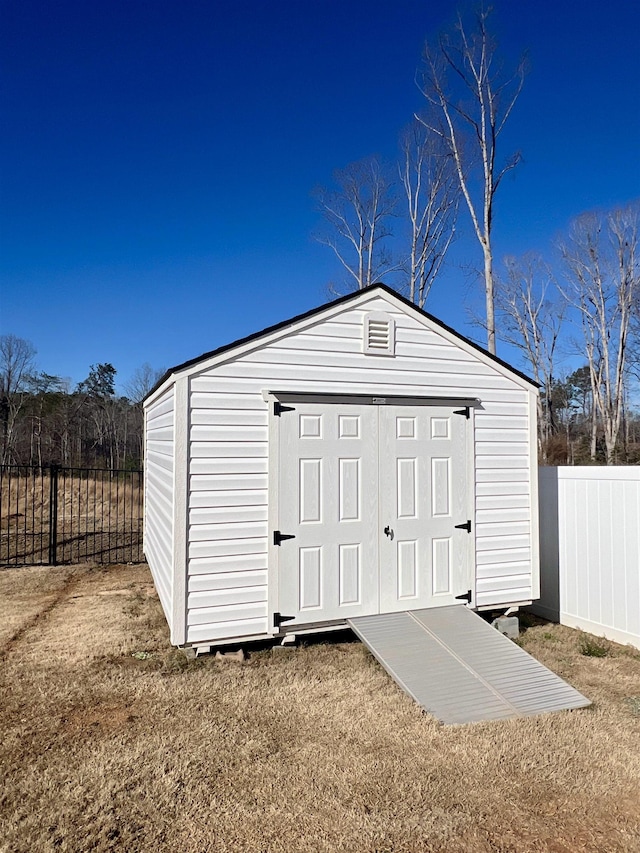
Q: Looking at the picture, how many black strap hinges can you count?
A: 6